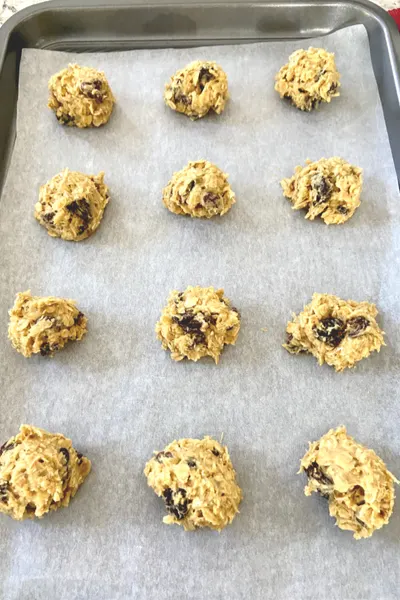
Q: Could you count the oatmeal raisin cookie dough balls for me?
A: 12